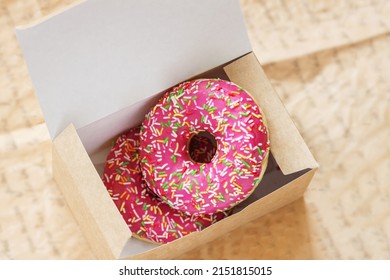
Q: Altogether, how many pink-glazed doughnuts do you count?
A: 2